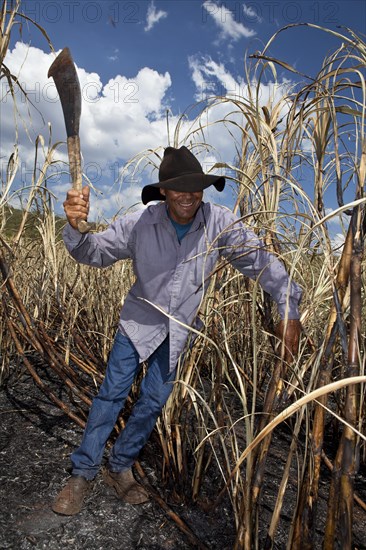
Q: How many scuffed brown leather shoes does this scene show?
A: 2